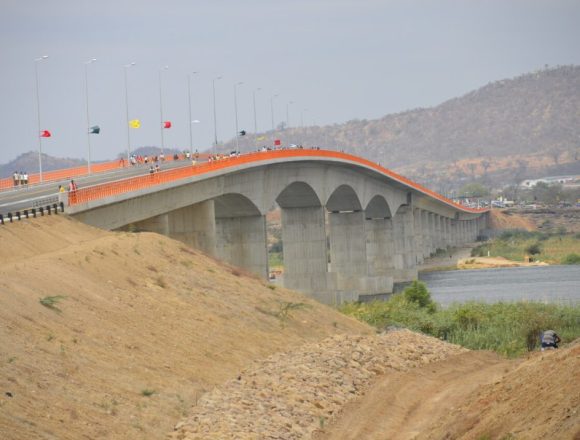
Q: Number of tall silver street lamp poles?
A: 11